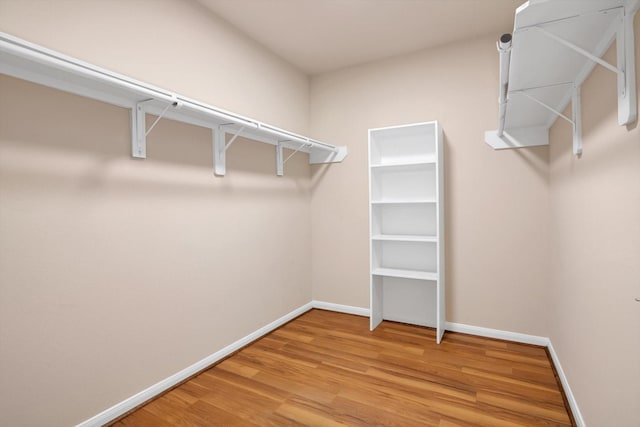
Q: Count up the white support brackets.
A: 5